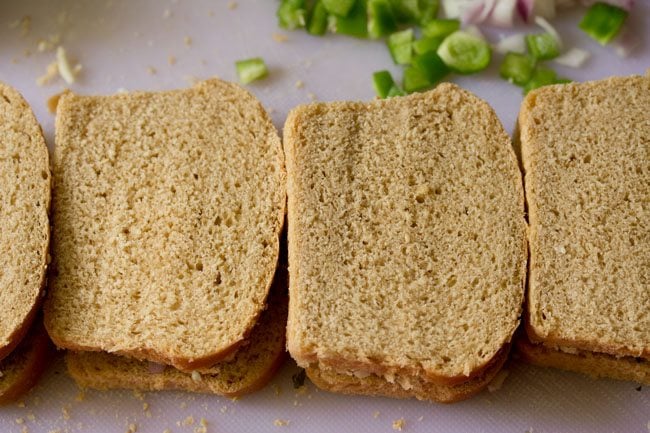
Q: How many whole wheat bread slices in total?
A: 8